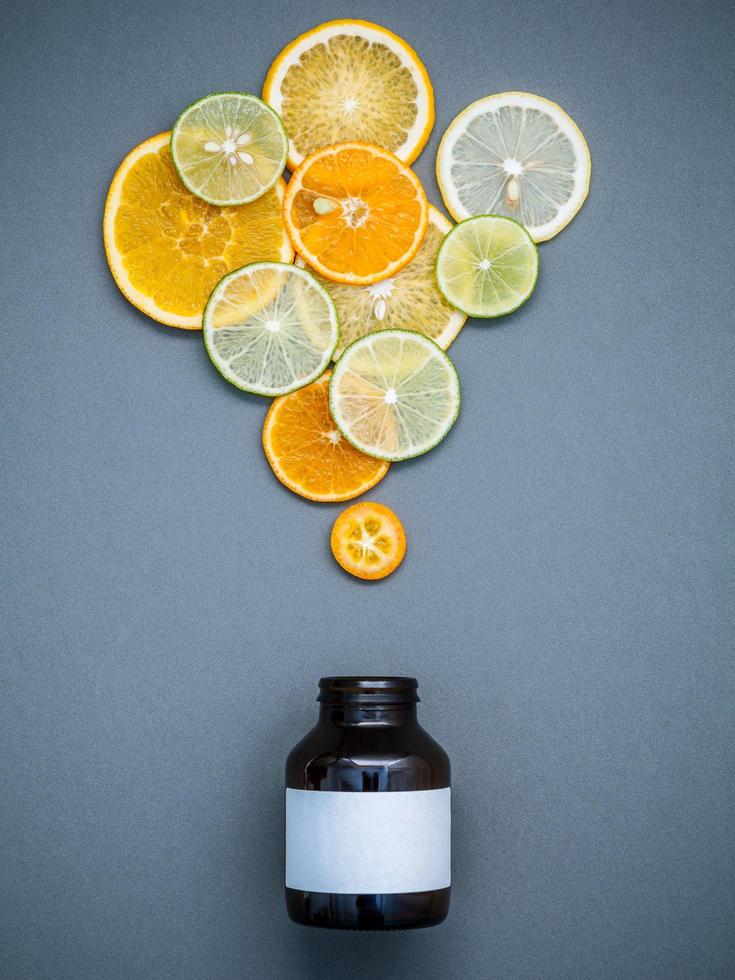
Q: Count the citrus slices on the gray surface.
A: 11